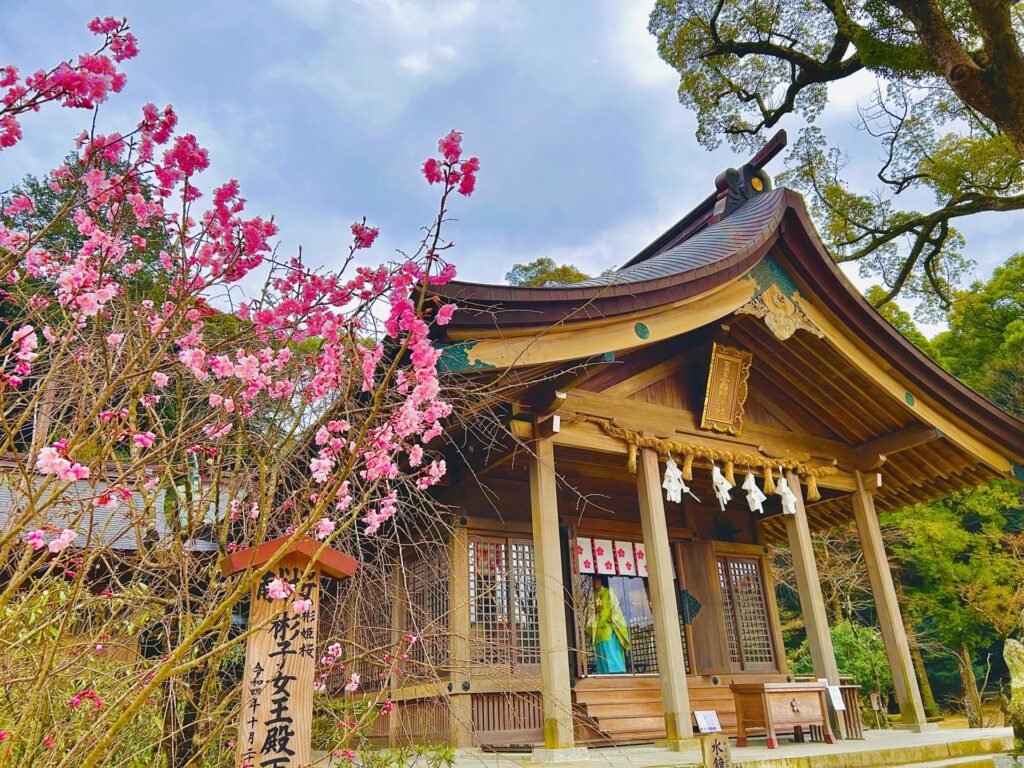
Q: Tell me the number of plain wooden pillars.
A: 4